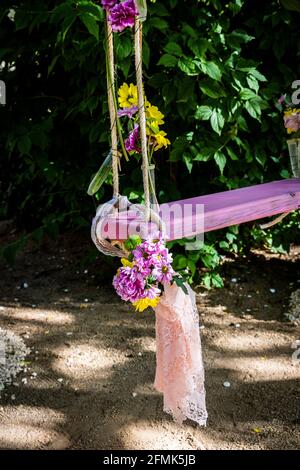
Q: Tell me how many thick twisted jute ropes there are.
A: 2